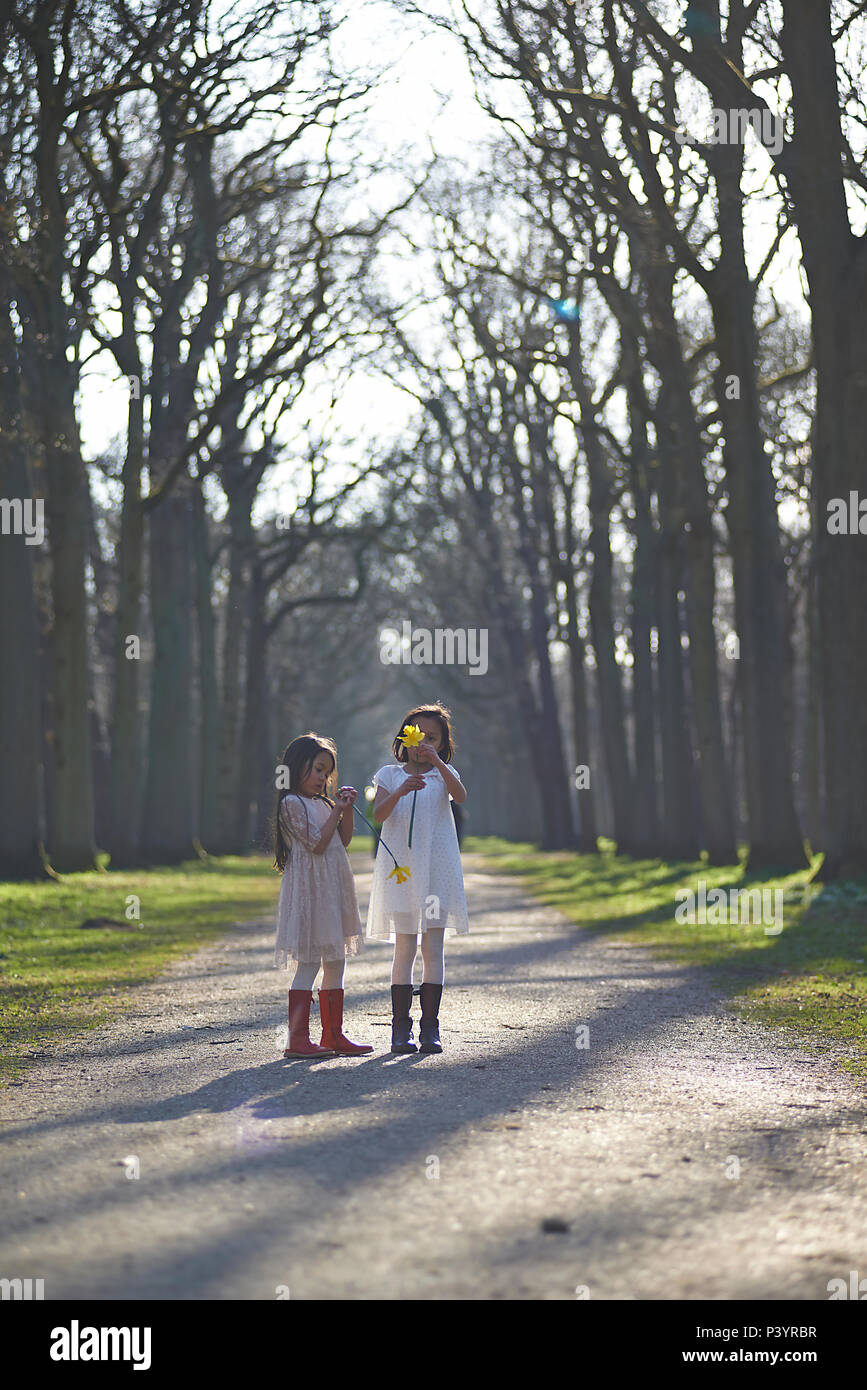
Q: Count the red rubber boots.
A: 2